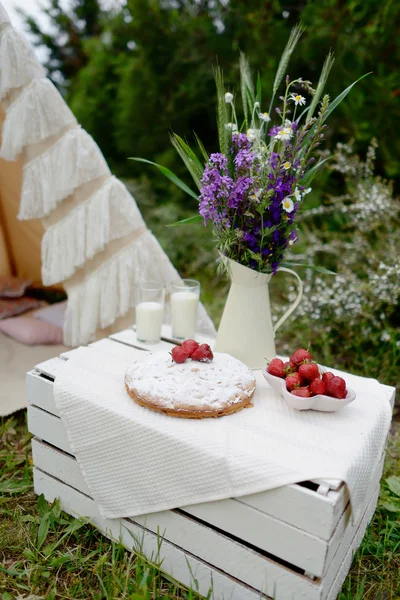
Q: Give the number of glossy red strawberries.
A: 12